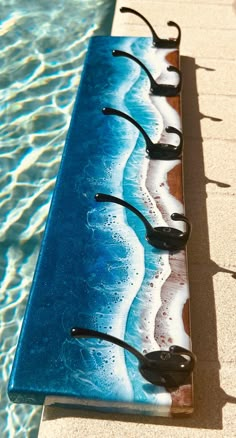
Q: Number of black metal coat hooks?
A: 5